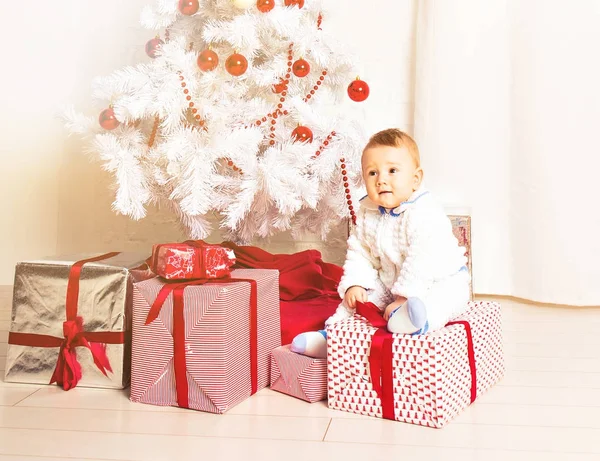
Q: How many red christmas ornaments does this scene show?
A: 11